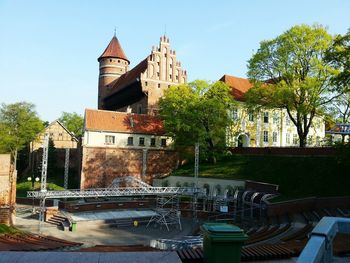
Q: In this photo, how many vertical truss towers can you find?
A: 4